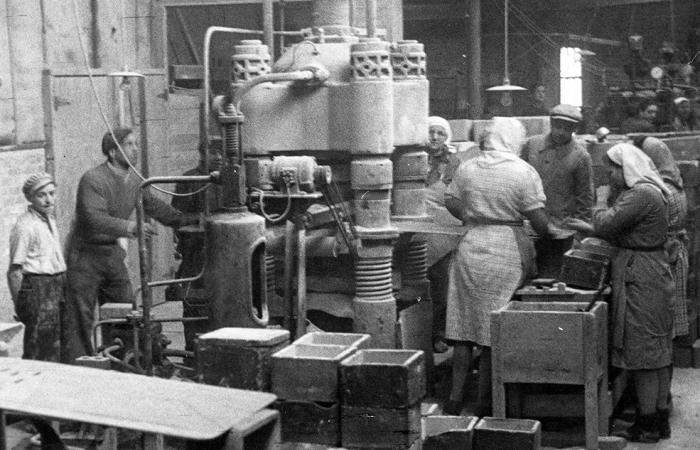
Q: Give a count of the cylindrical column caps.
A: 3